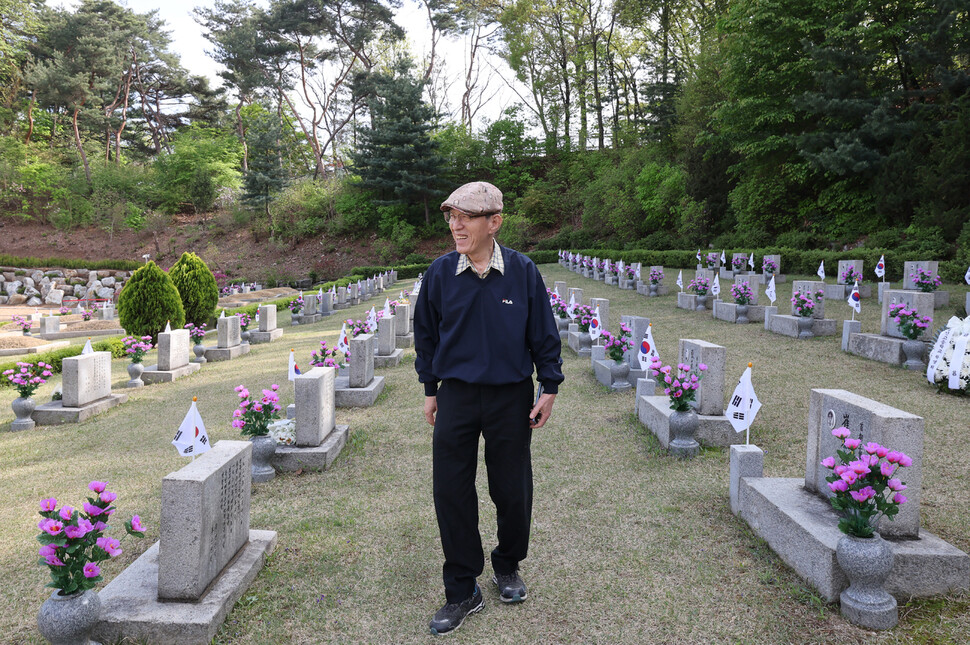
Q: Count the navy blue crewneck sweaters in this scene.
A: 1